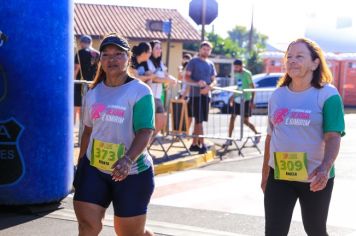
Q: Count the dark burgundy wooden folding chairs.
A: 0